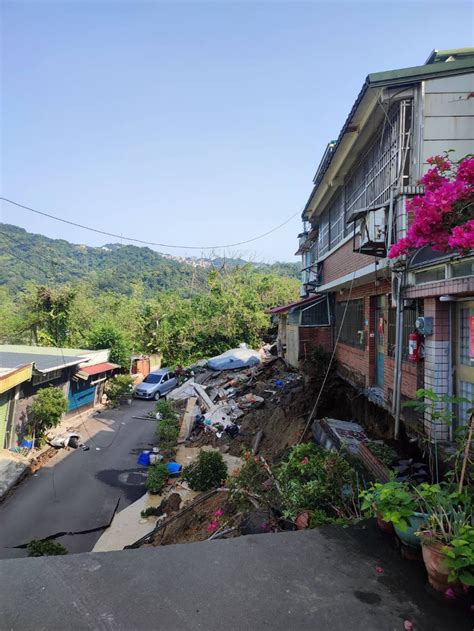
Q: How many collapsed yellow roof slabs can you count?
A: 0